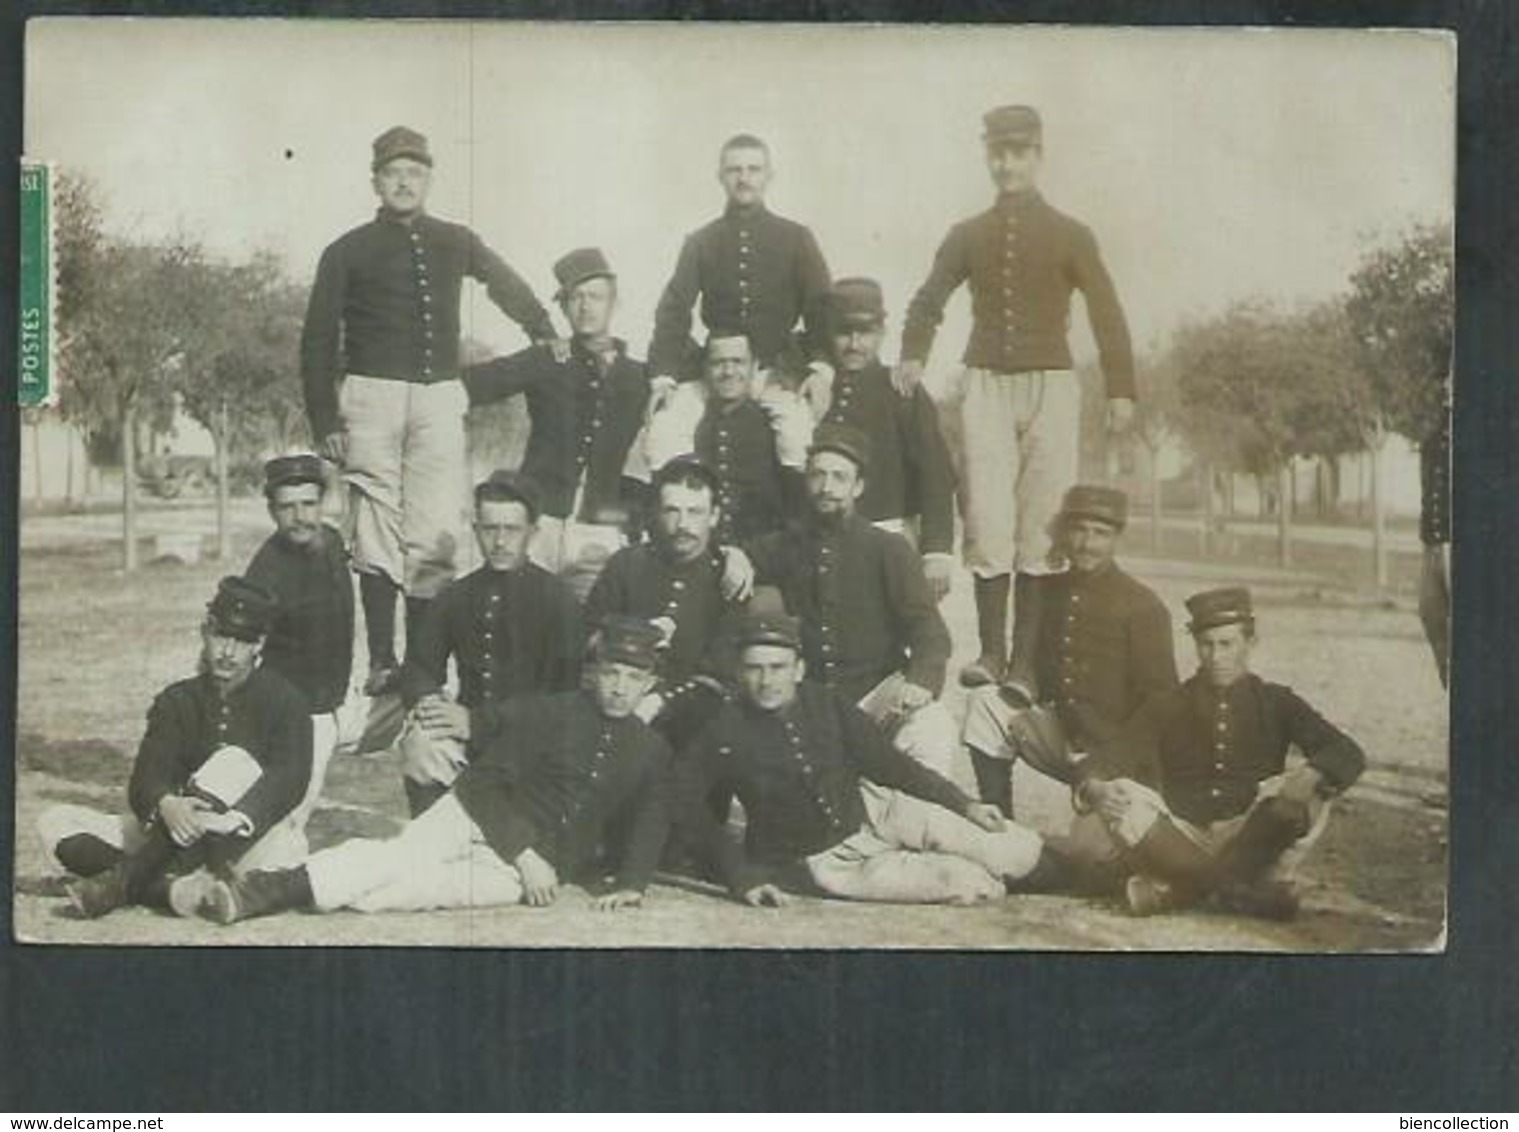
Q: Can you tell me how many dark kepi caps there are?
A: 13